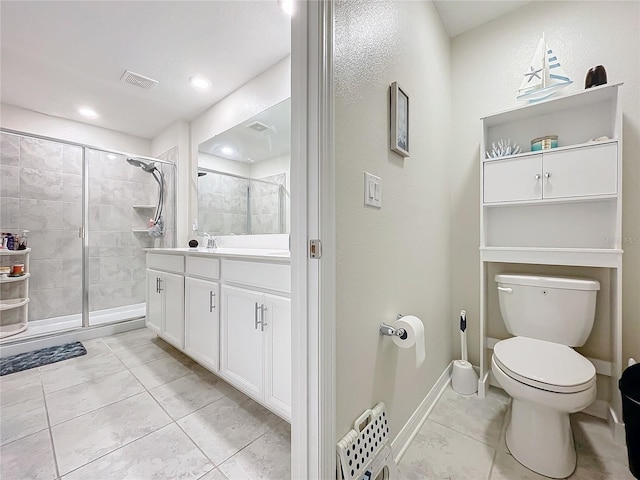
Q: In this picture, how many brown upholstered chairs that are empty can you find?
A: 0